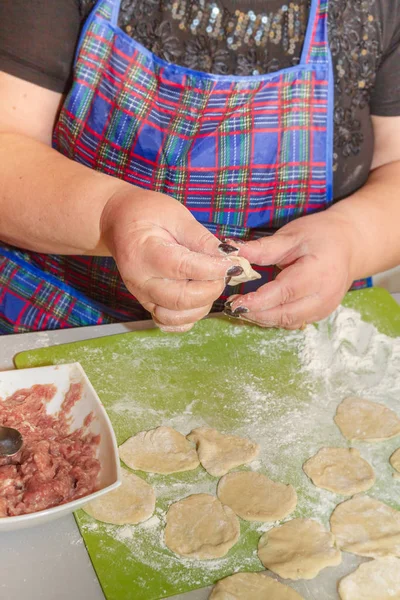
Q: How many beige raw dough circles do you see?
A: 12